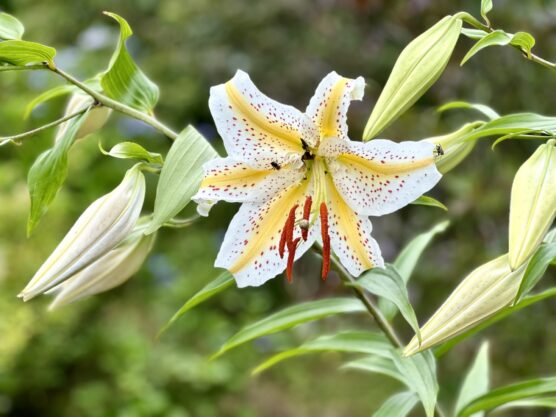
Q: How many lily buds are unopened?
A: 7